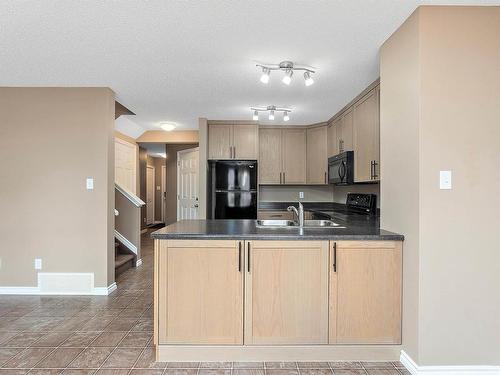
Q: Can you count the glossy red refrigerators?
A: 0